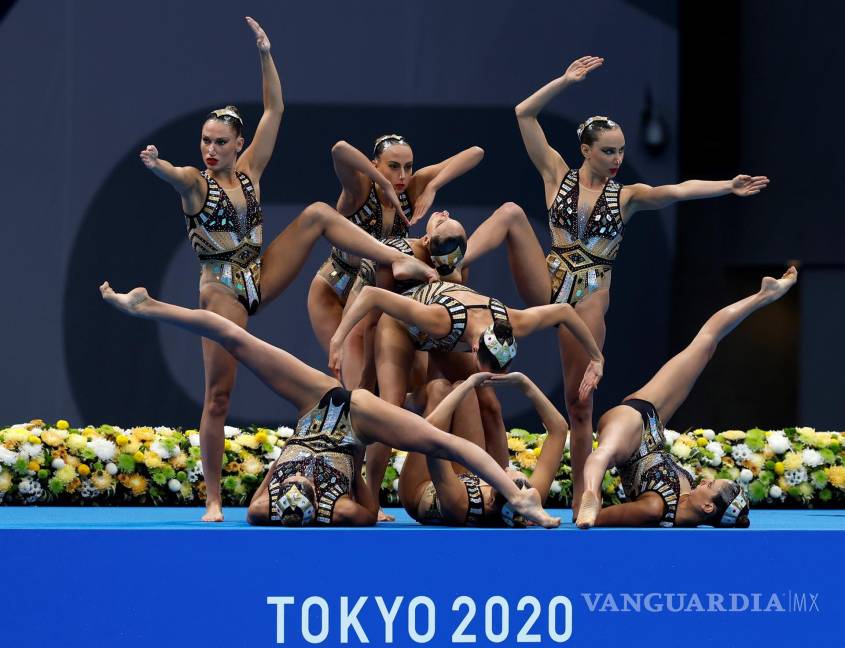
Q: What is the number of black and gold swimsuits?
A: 8